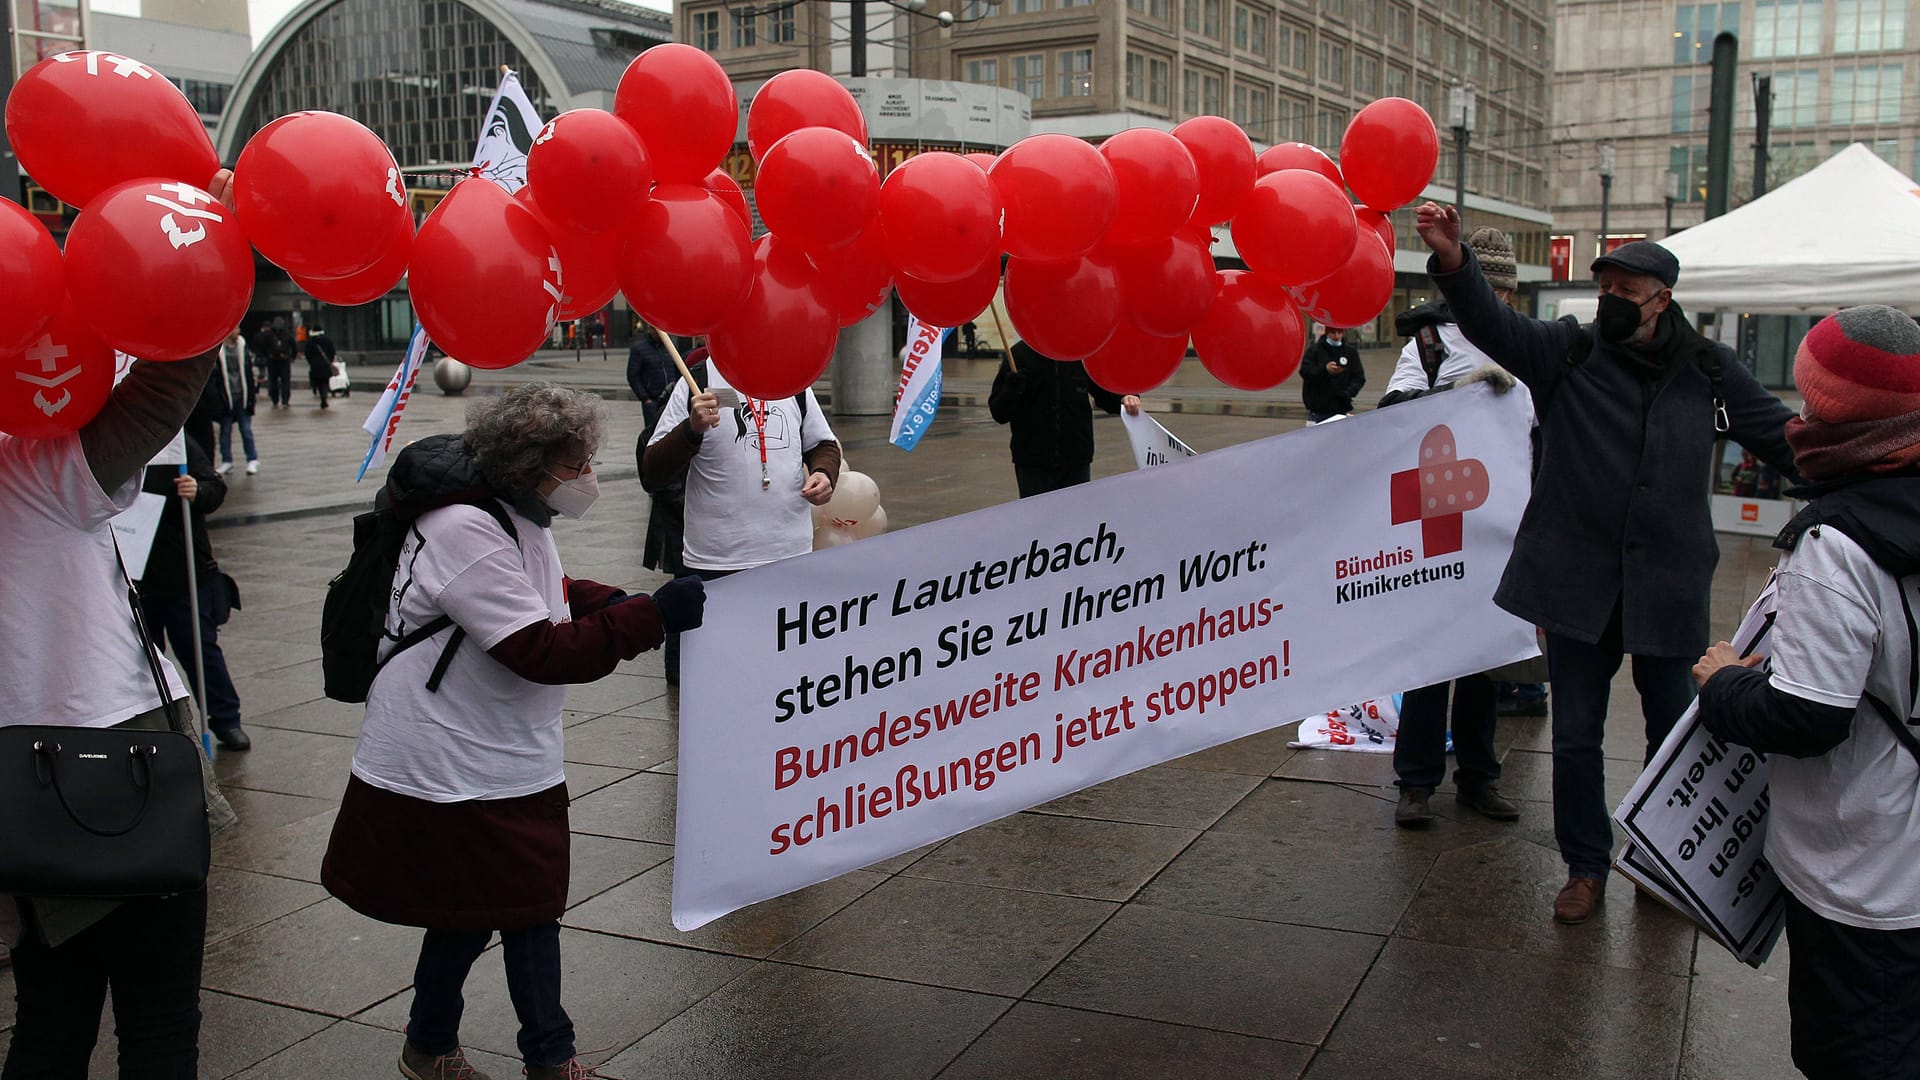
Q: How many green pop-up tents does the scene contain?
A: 0